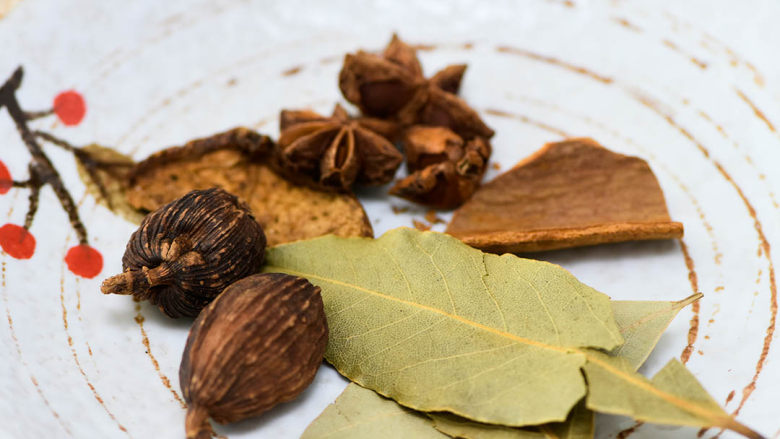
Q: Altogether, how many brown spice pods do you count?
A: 2